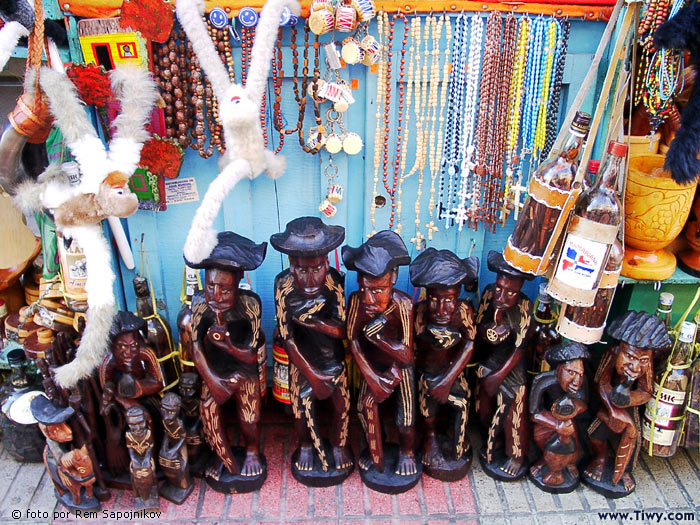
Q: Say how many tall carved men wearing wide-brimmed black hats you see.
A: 5